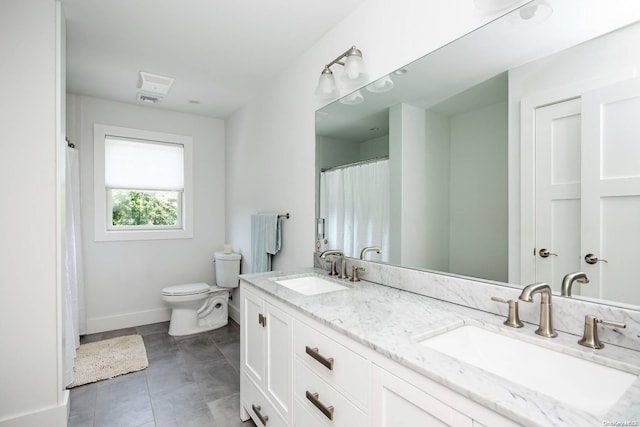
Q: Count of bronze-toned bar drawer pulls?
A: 3